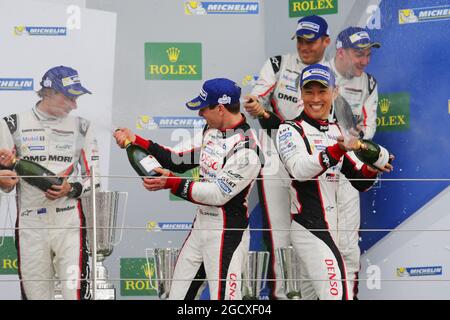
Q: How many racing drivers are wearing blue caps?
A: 5